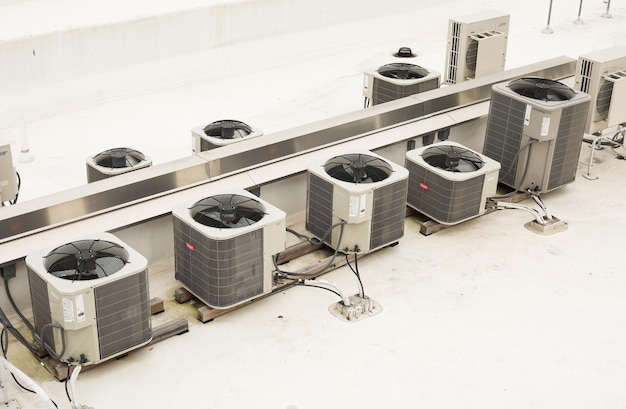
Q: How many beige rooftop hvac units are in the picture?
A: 11